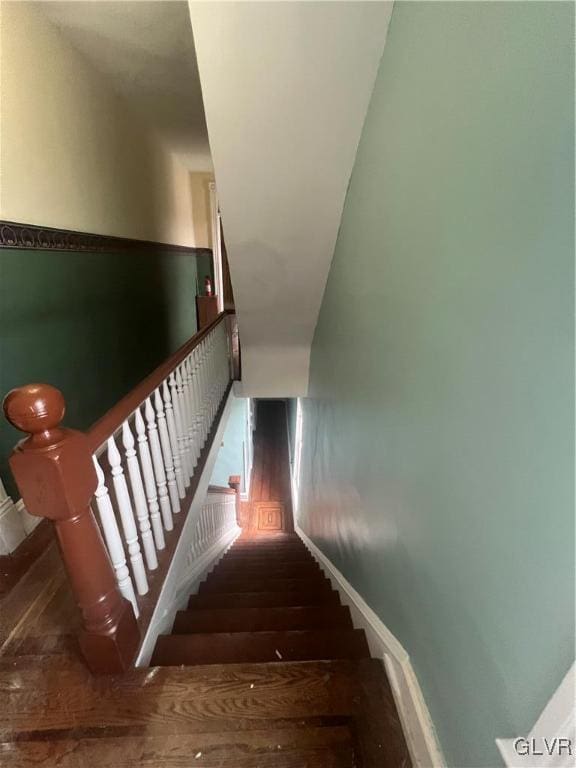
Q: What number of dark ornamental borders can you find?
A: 1